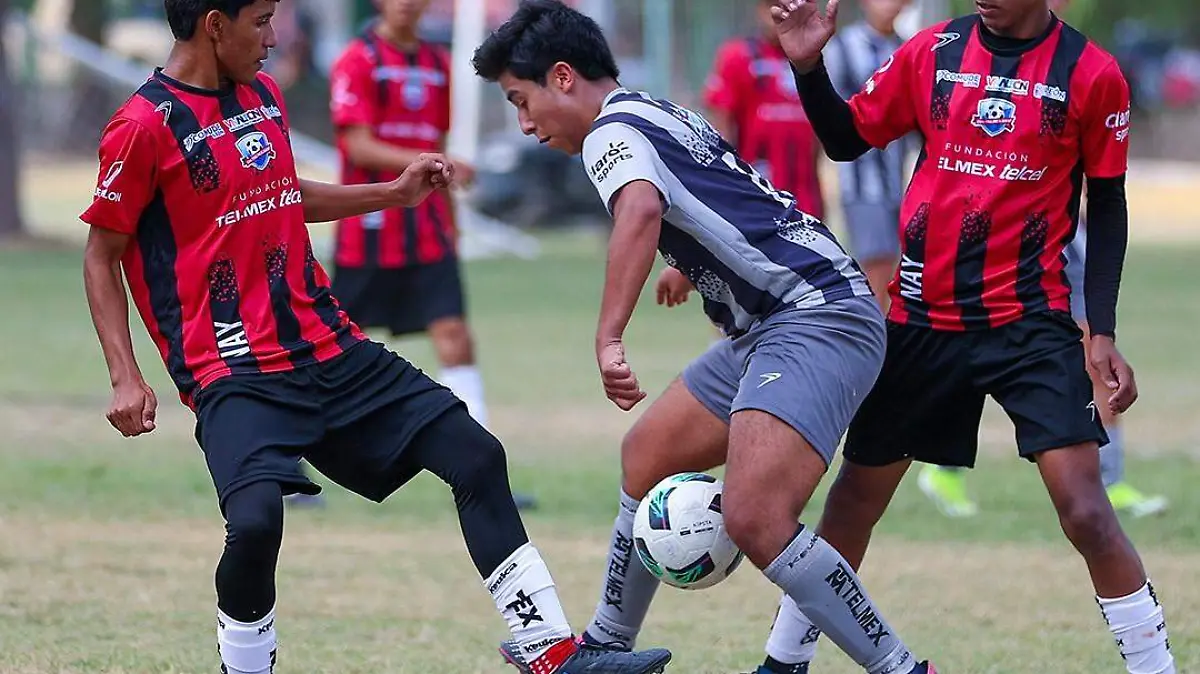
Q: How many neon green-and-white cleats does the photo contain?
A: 2